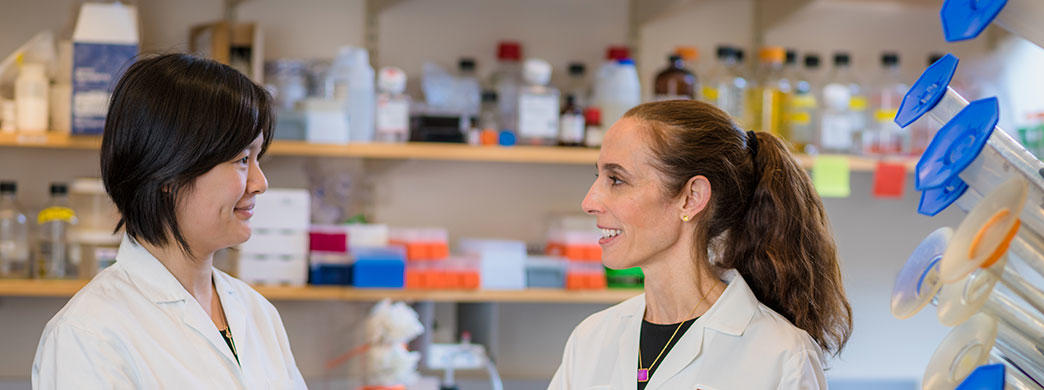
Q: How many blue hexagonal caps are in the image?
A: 5